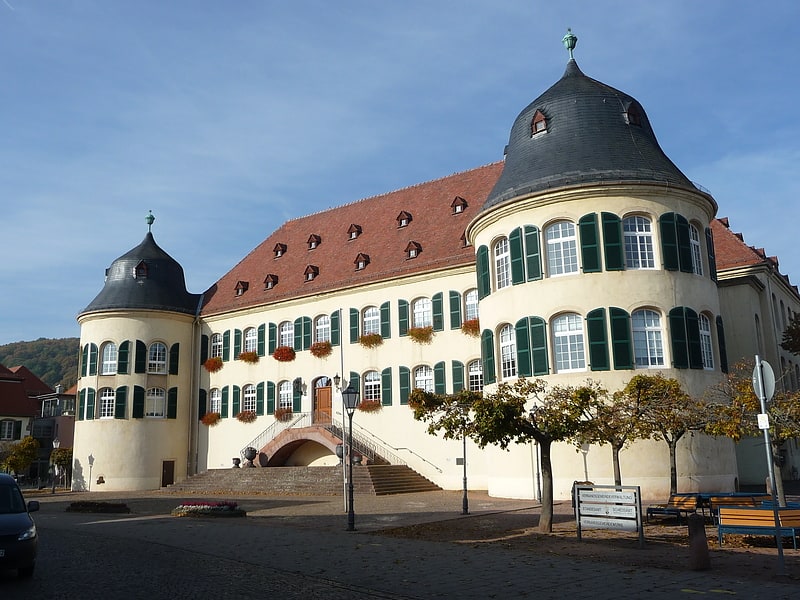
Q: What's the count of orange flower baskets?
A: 11